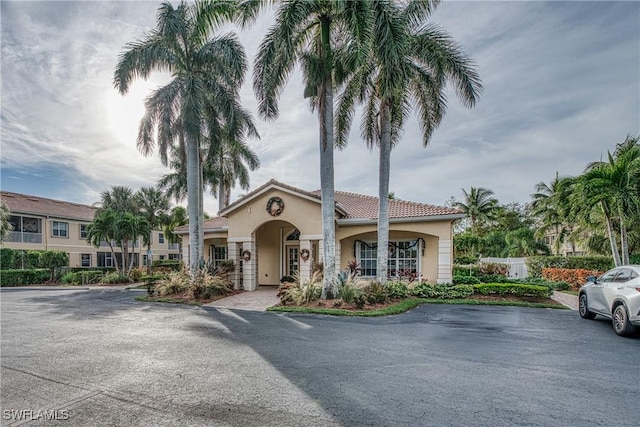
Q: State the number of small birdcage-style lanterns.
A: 0